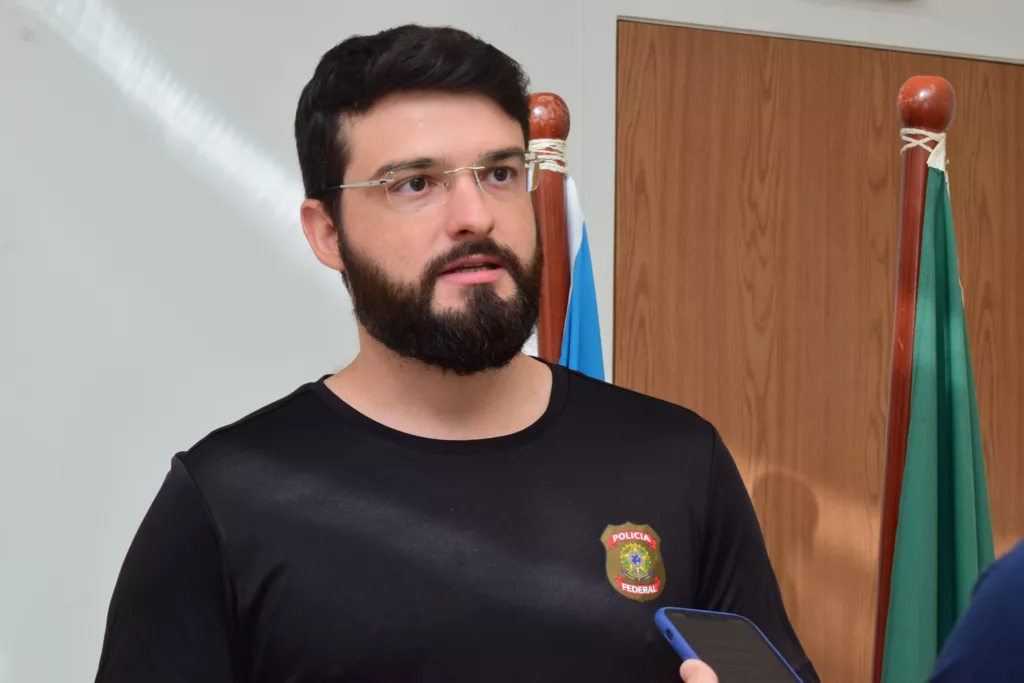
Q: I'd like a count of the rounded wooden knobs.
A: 2